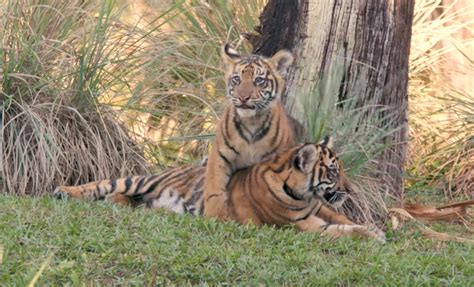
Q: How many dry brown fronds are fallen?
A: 2